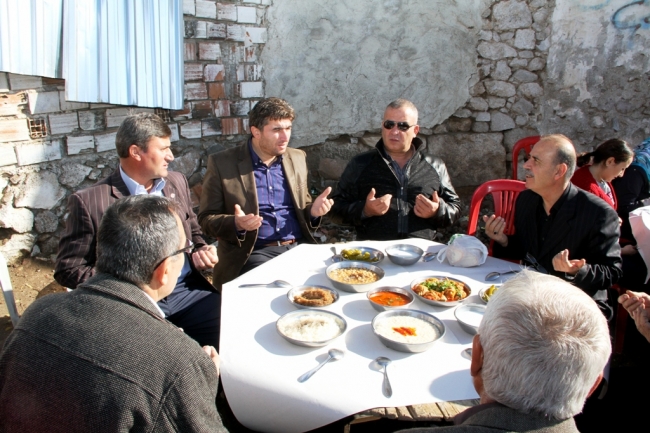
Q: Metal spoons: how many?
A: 7